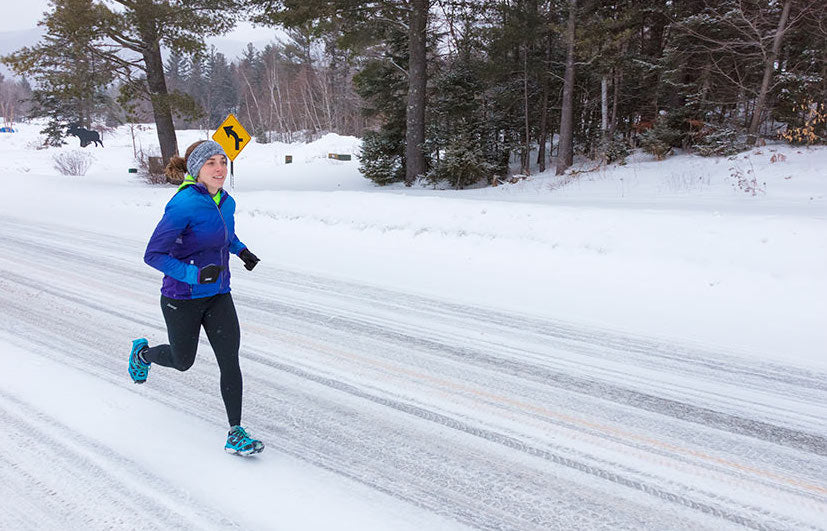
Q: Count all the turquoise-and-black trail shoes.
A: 2